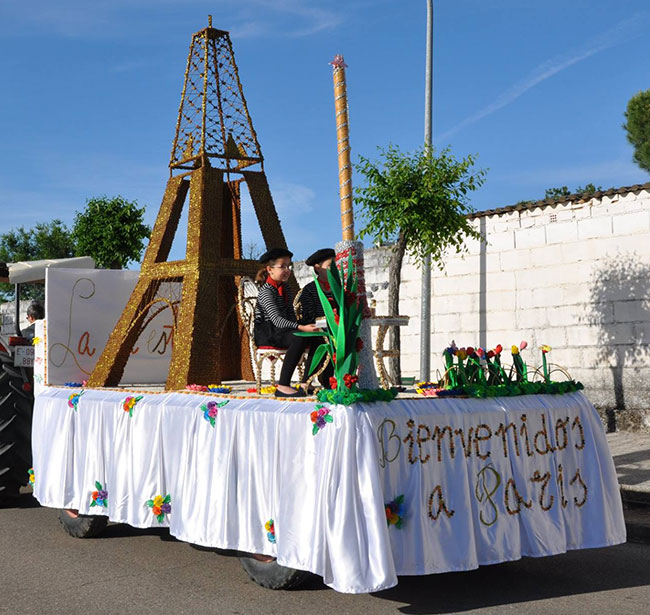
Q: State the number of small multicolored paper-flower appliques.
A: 9